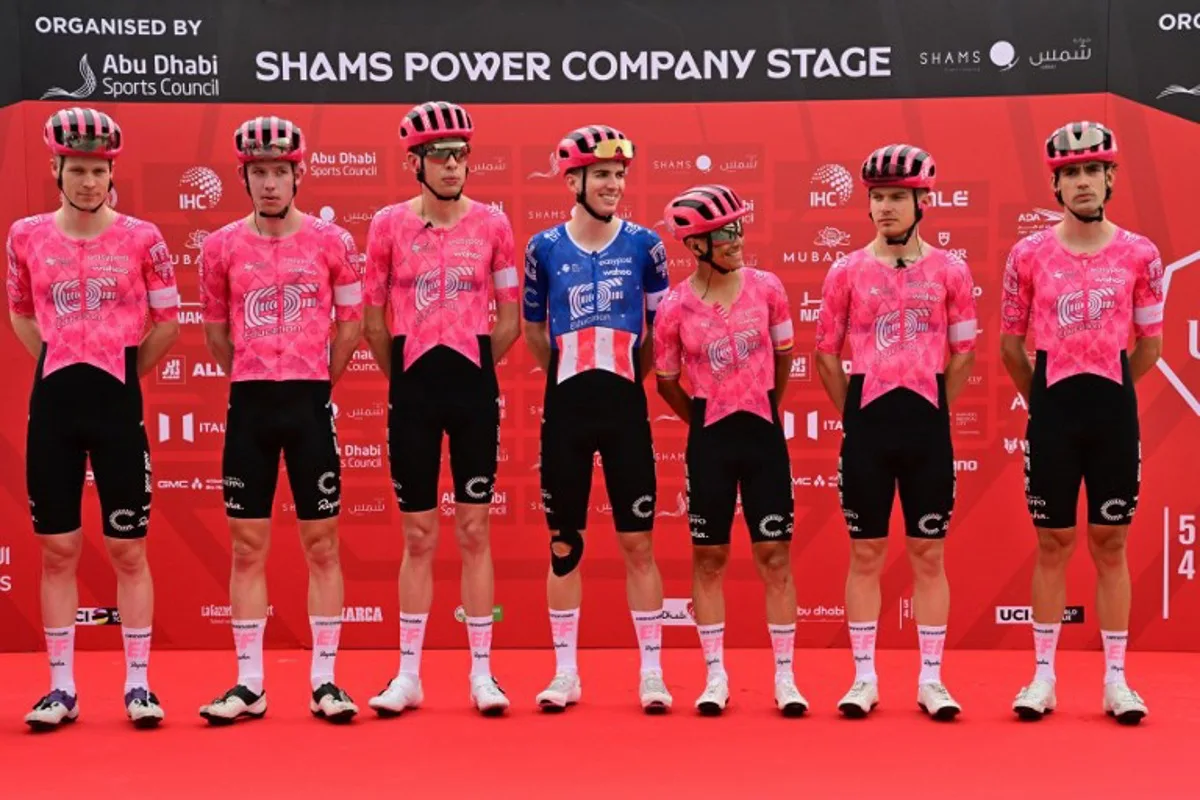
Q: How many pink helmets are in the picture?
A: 7